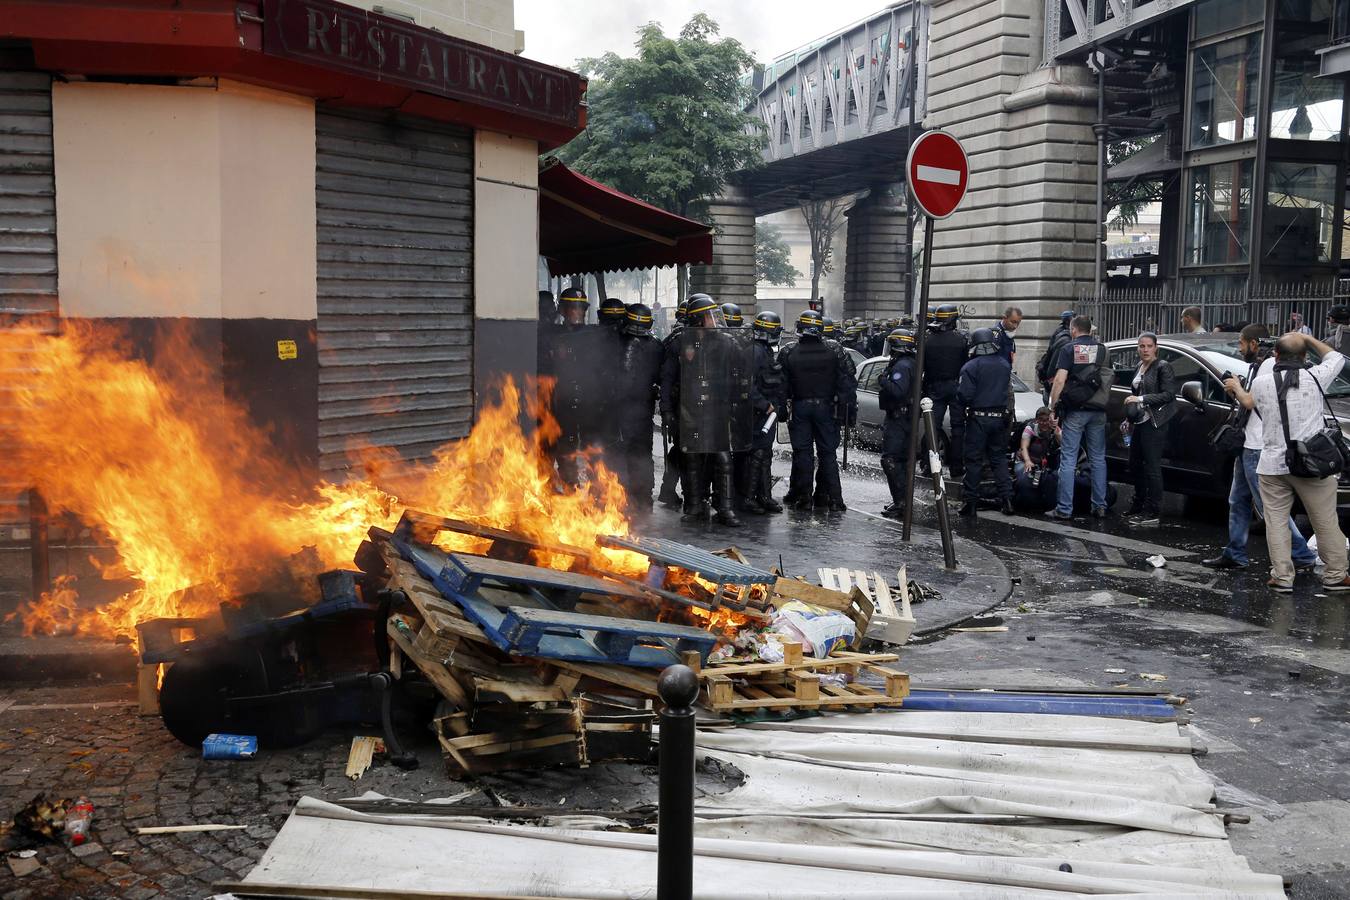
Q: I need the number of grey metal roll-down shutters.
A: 2